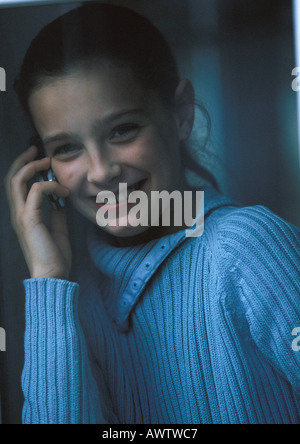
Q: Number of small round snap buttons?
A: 4